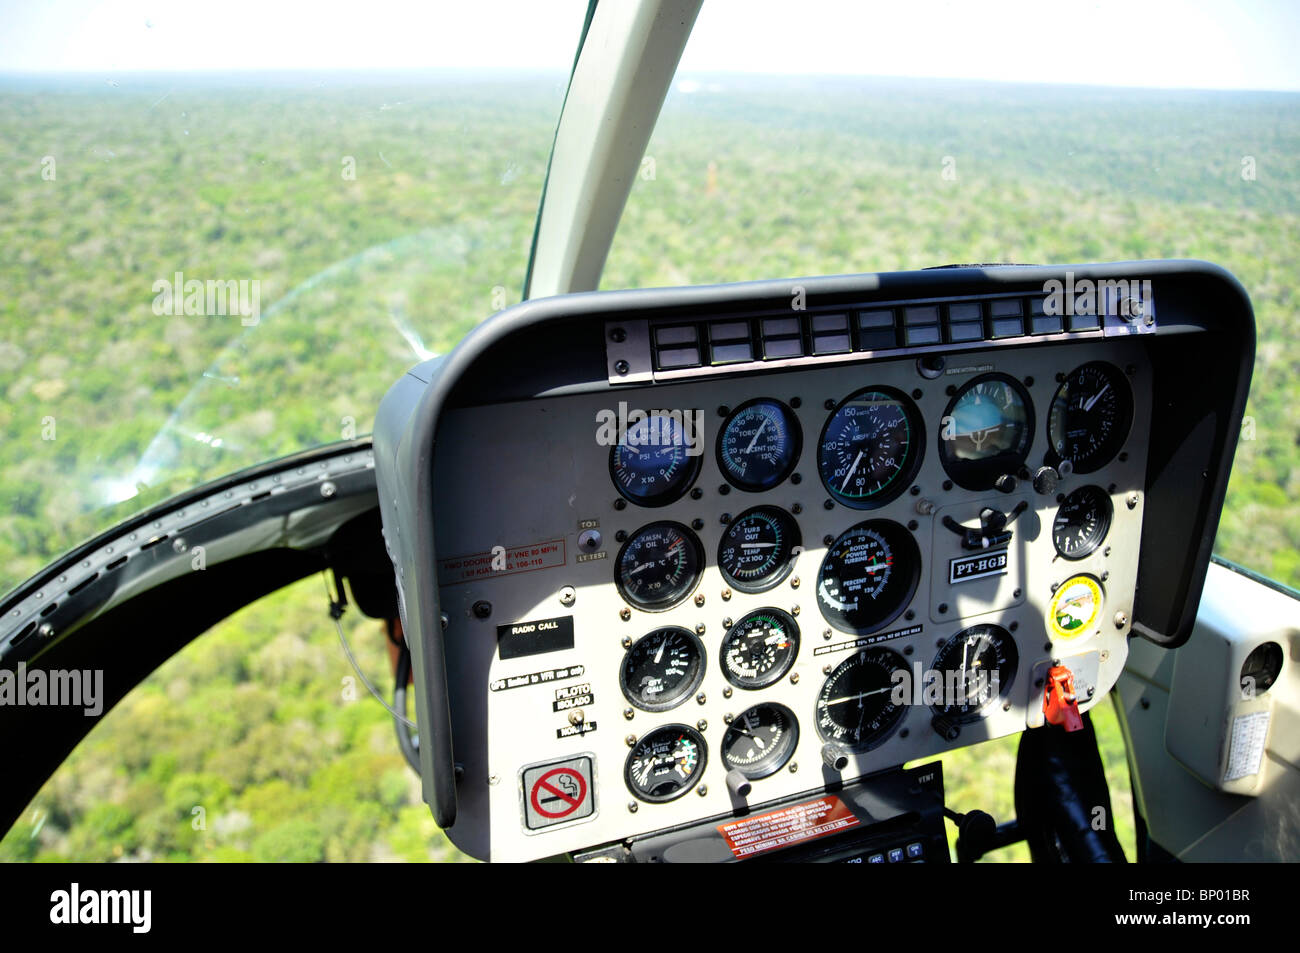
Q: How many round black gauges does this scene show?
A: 15